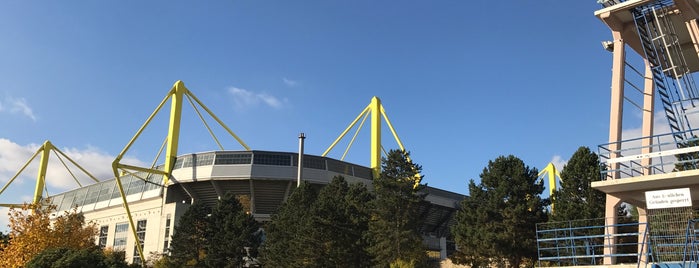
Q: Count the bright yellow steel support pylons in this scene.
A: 4